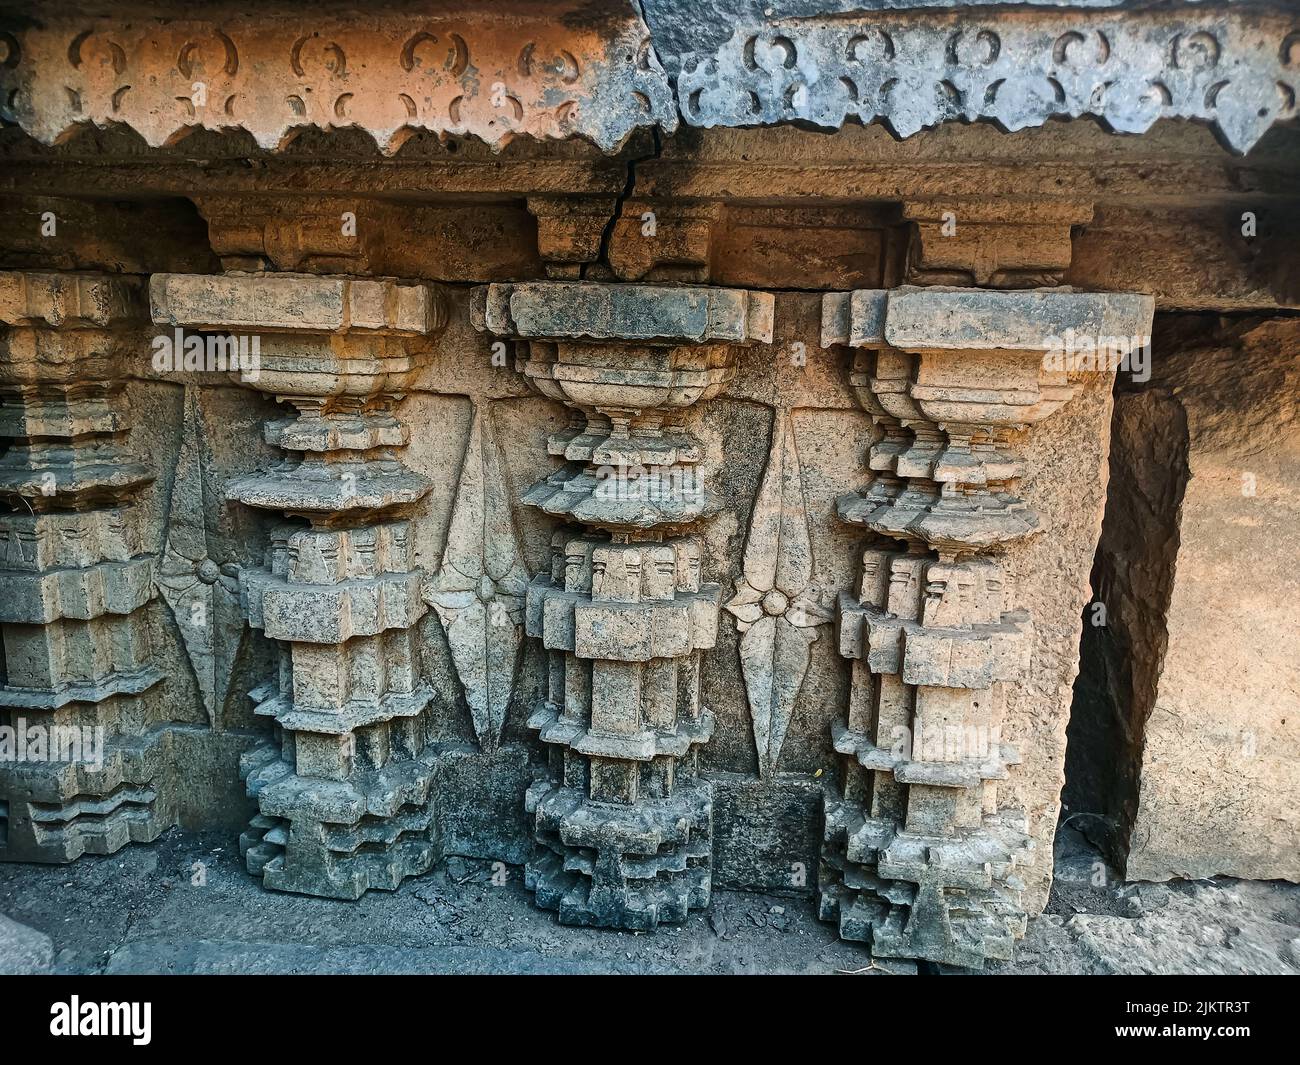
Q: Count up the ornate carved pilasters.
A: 4